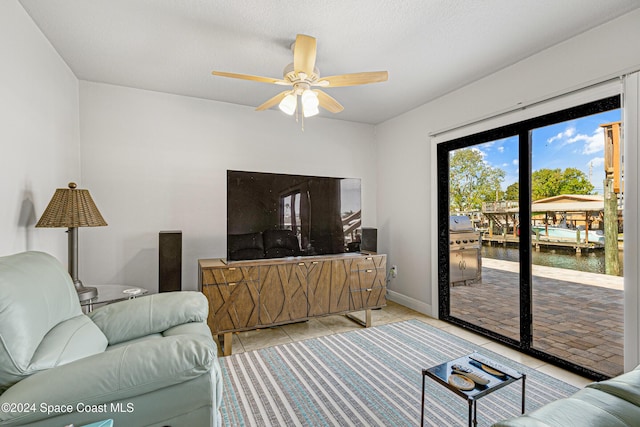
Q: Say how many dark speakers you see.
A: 2